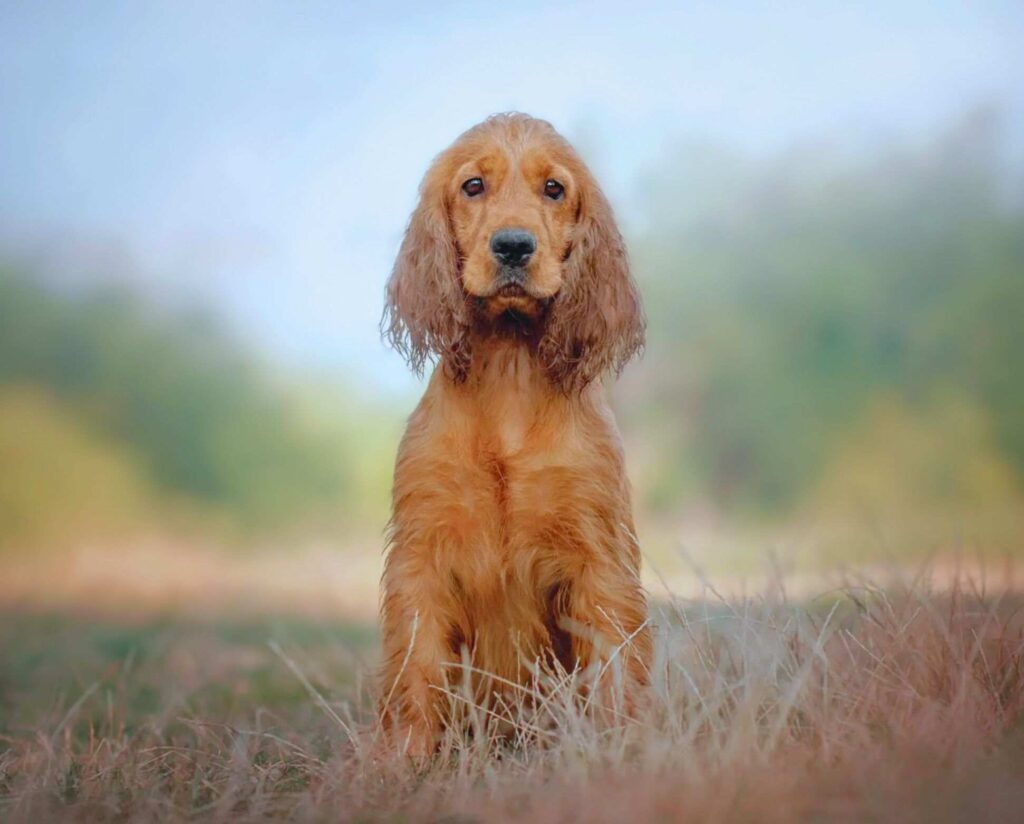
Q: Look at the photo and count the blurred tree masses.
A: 2